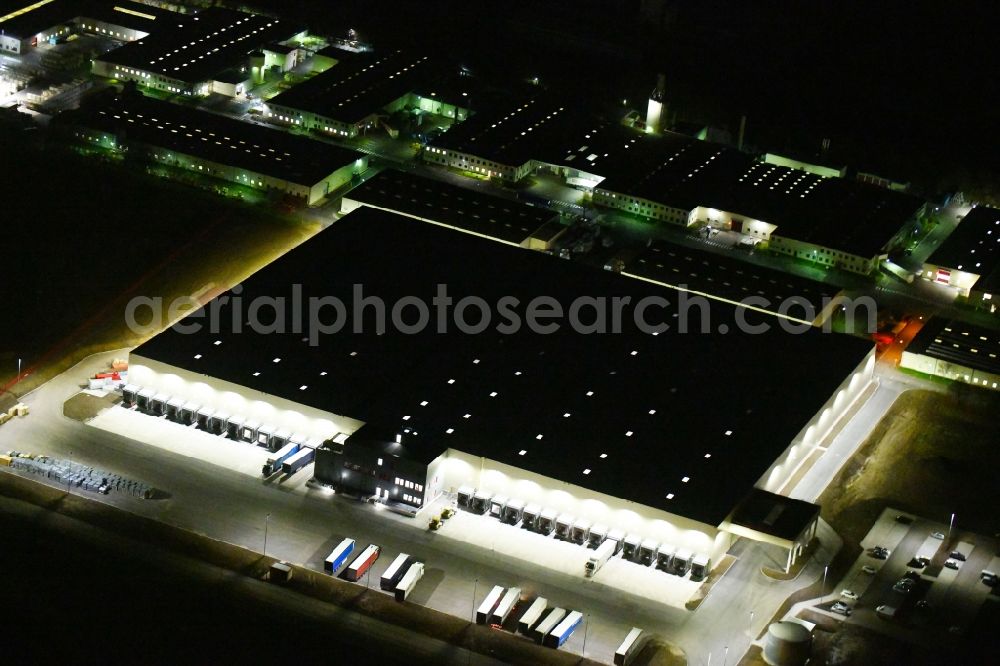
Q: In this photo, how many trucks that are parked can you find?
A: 13